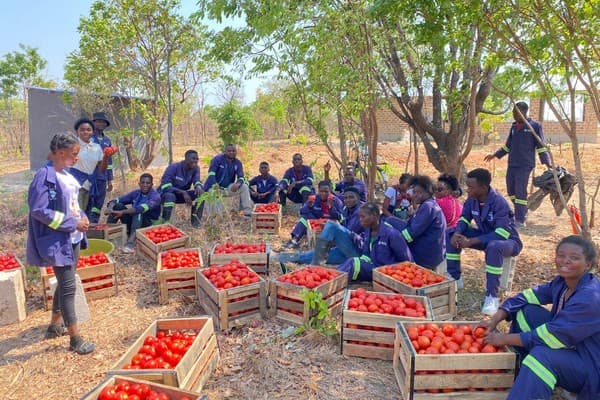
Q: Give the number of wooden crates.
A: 15